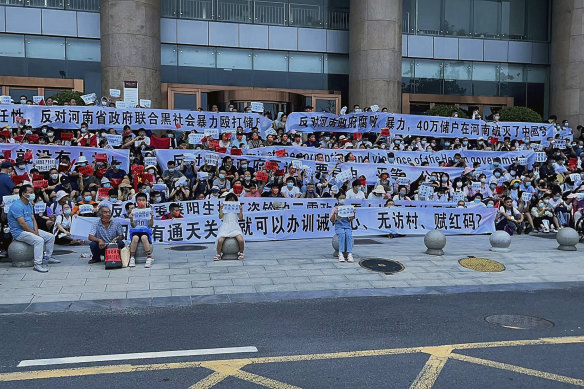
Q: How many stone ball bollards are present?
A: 7